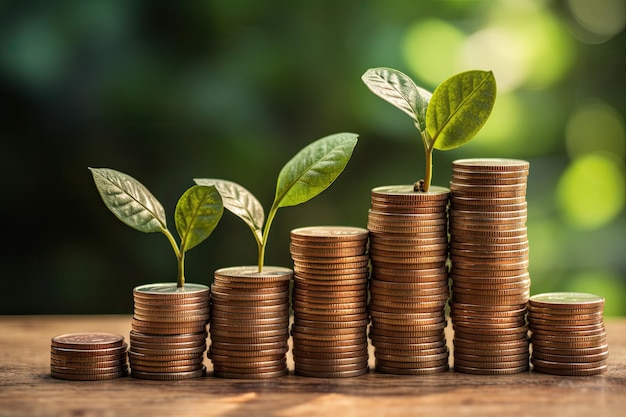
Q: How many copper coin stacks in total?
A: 7